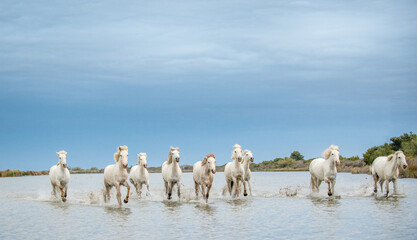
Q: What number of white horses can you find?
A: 9